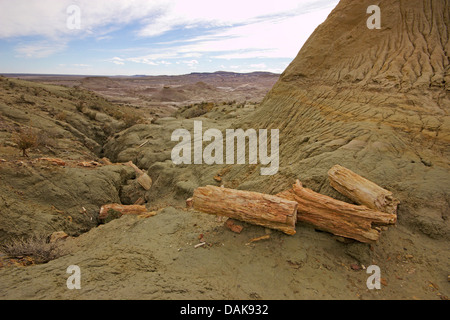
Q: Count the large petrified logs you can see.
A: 3